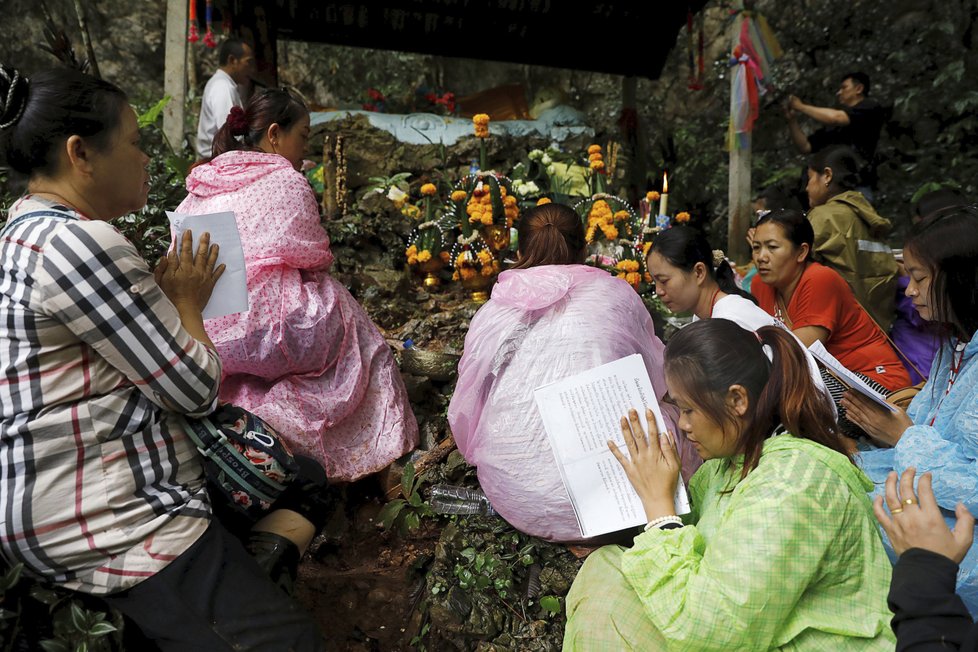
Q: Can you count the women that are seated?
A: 8